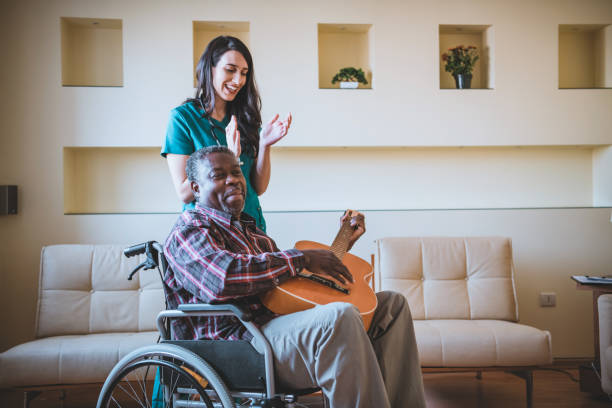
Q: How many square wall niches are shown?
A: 5